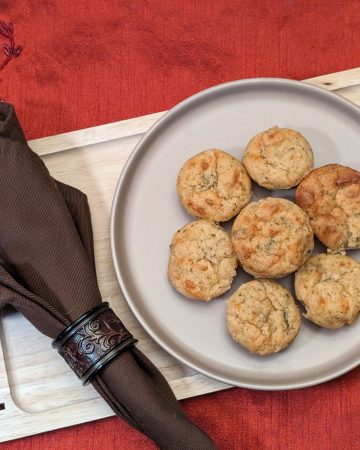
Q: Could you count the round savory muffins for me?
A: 7